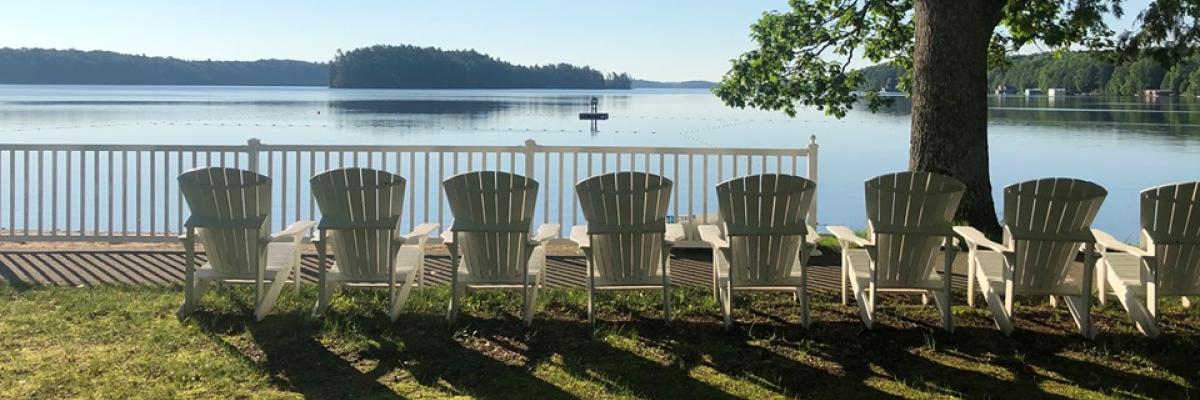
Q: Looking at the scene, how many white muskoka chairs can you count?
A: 8